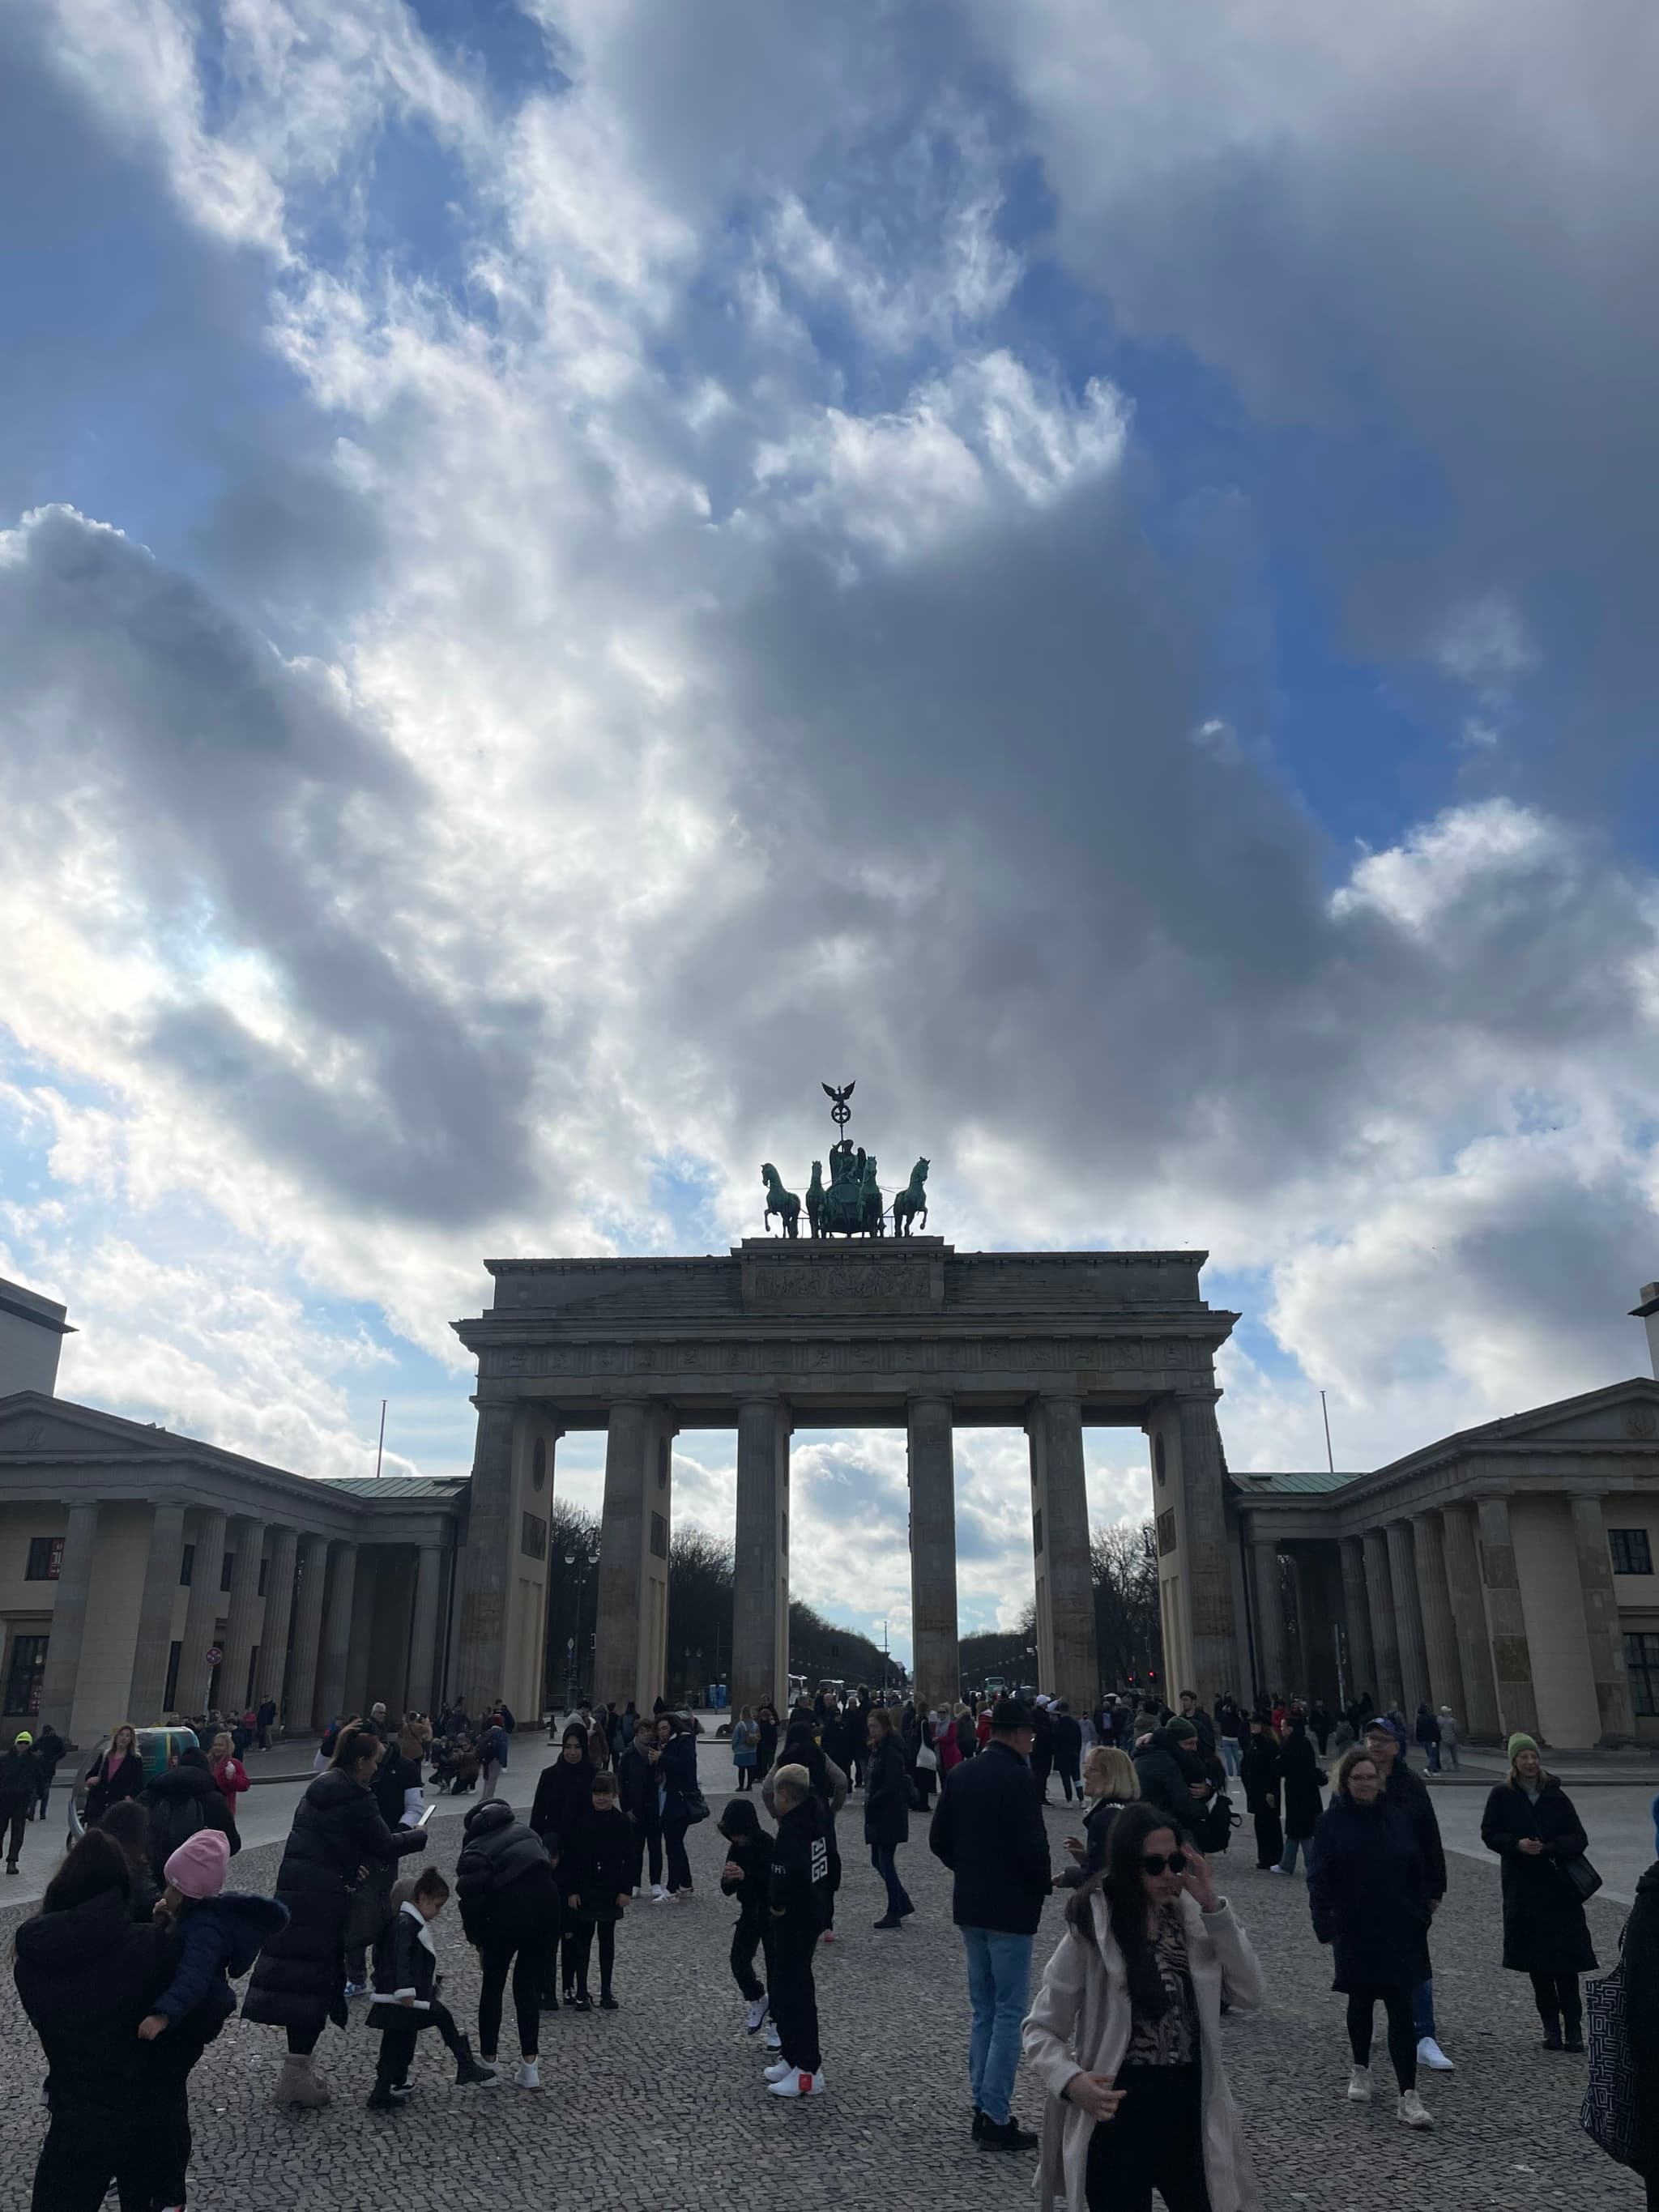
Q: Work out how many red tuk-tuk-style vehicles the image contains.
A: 0